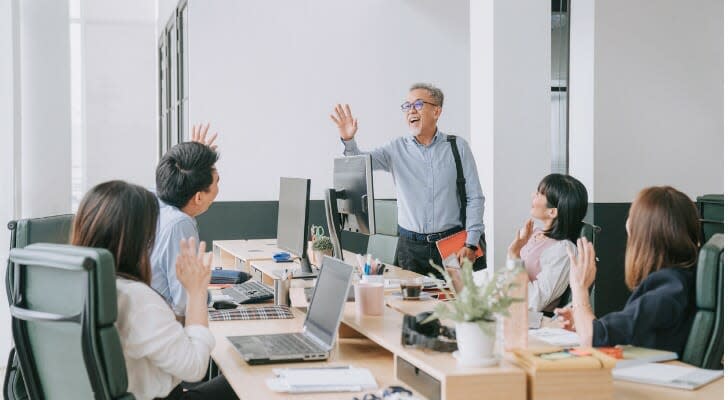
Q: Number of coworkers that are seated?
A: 4